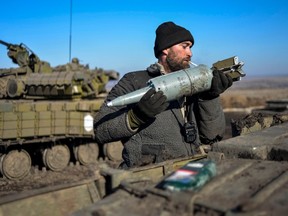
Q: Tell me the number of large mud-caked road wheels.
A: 4